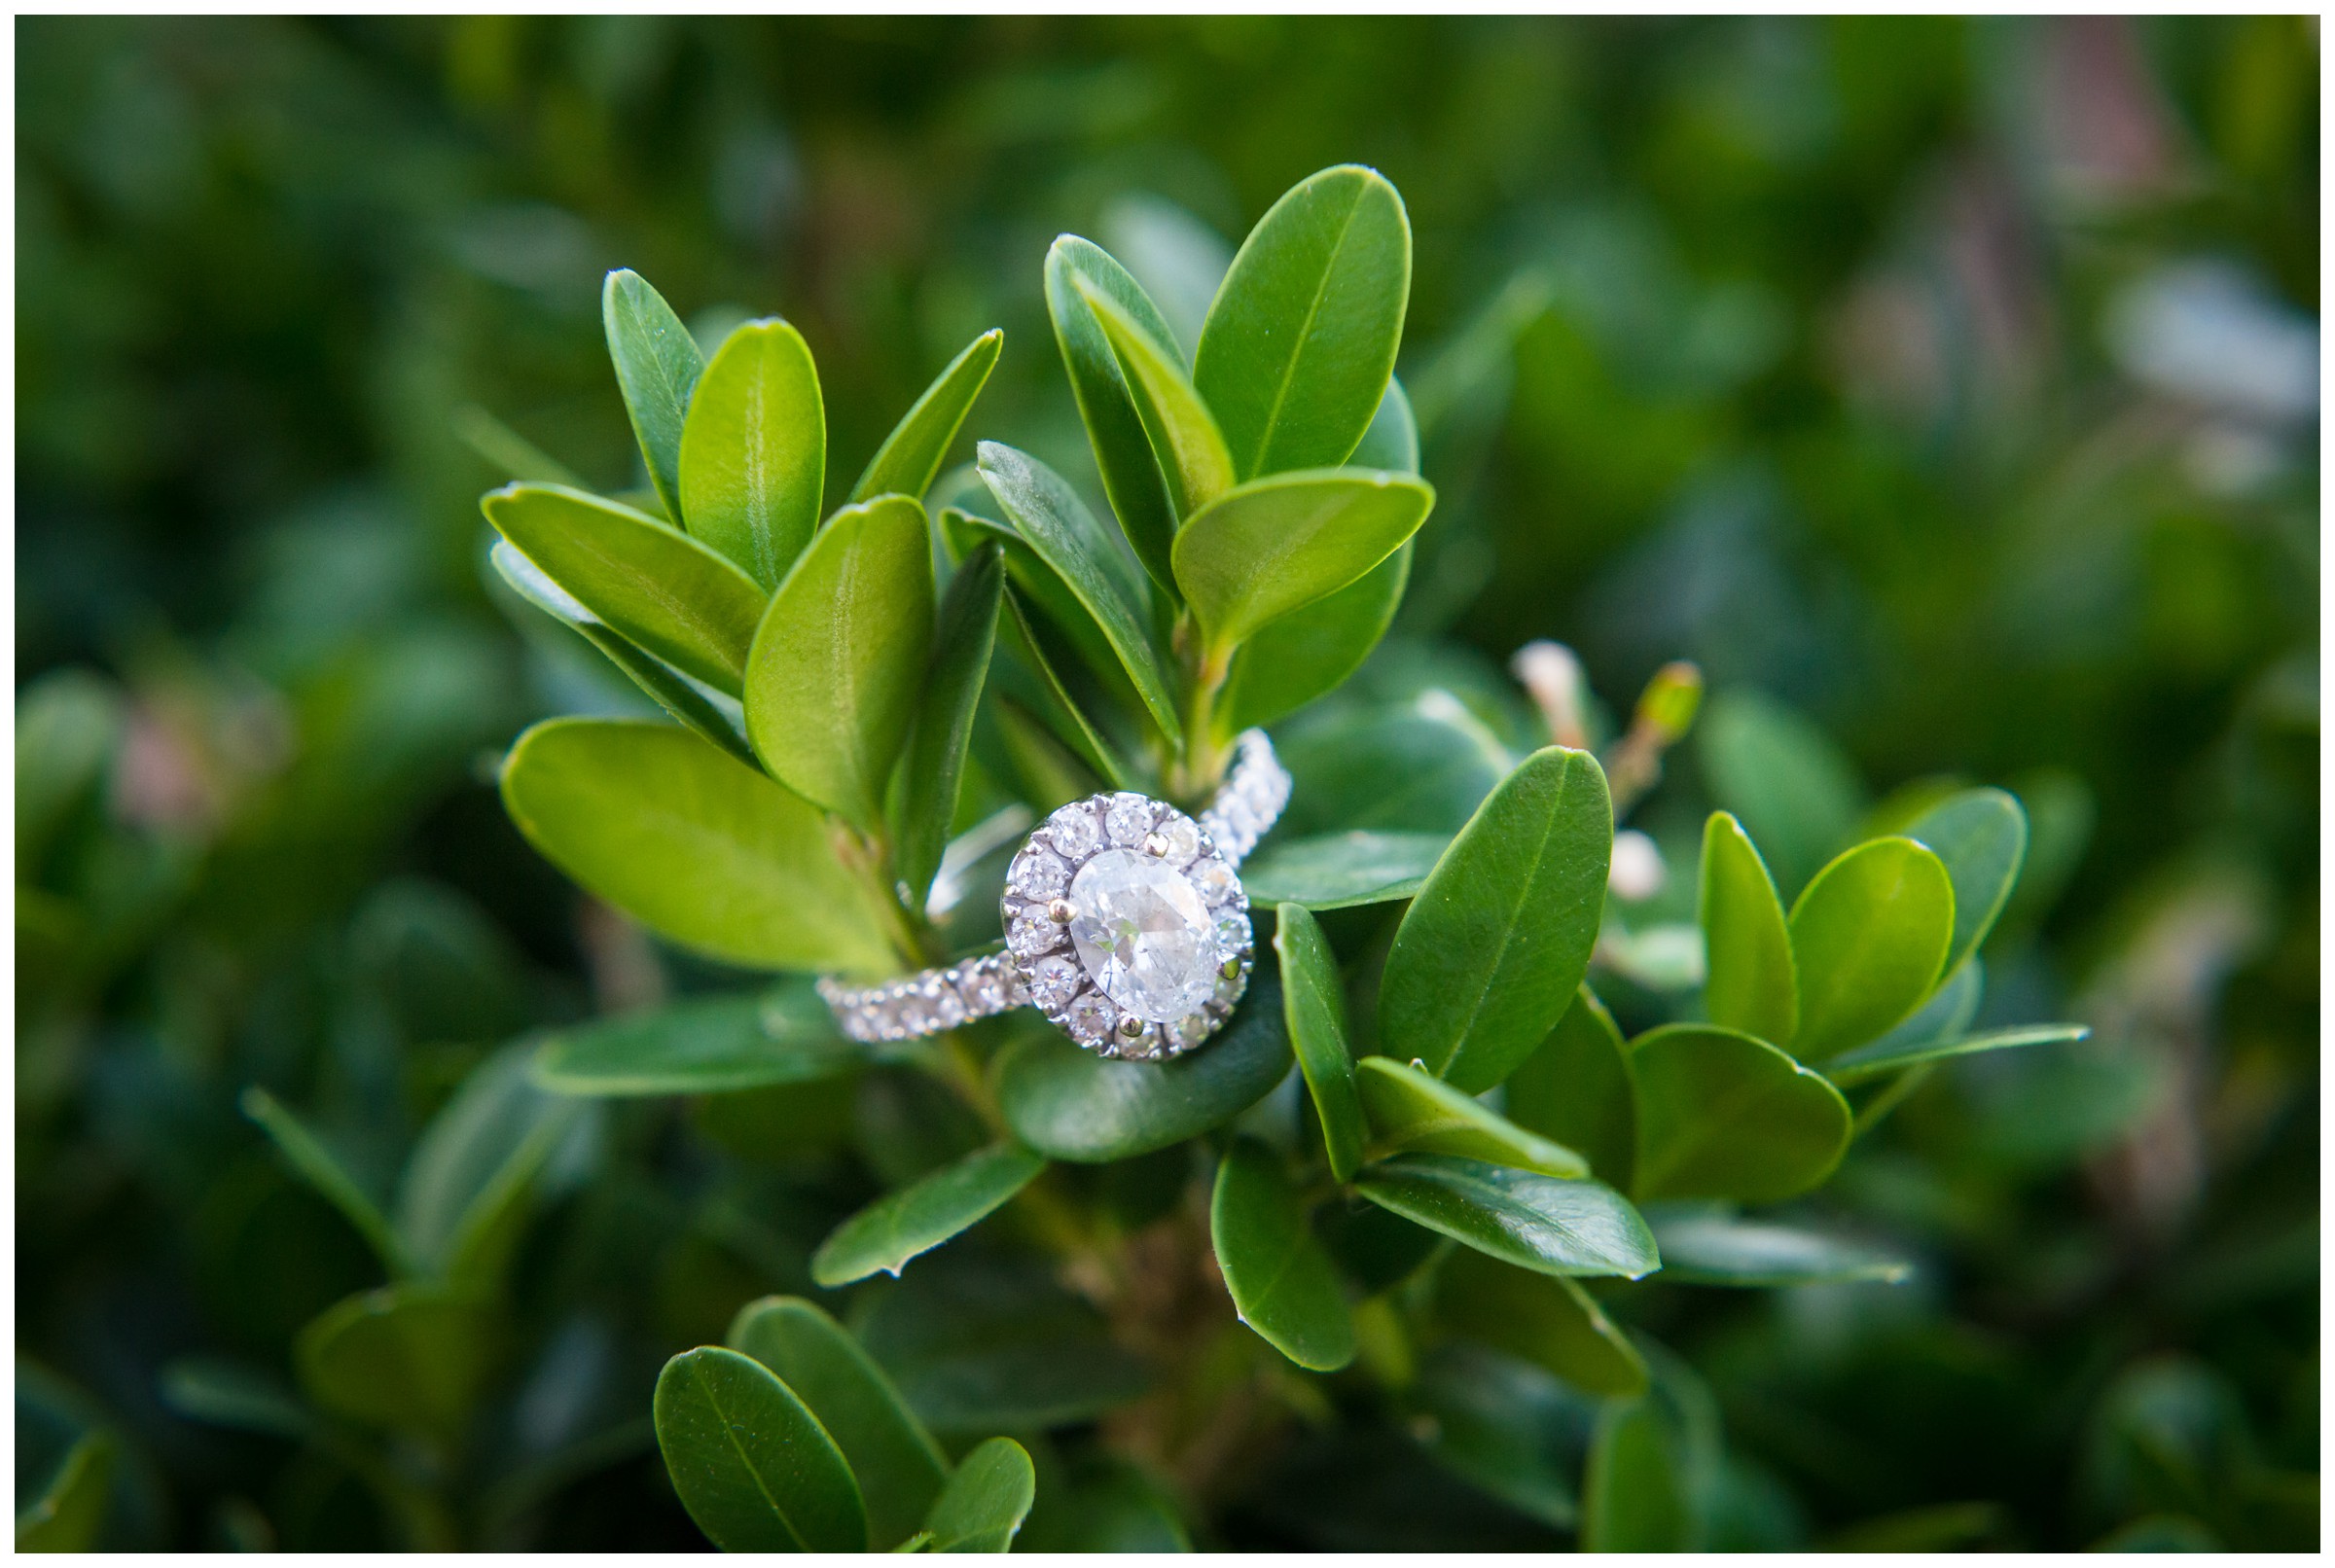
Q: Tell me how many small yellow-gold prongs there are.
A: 4